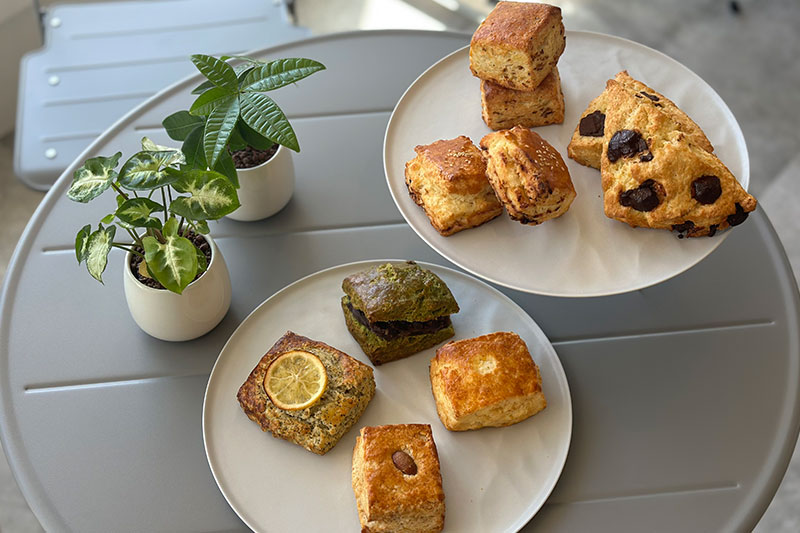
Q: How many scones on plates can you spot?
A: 10